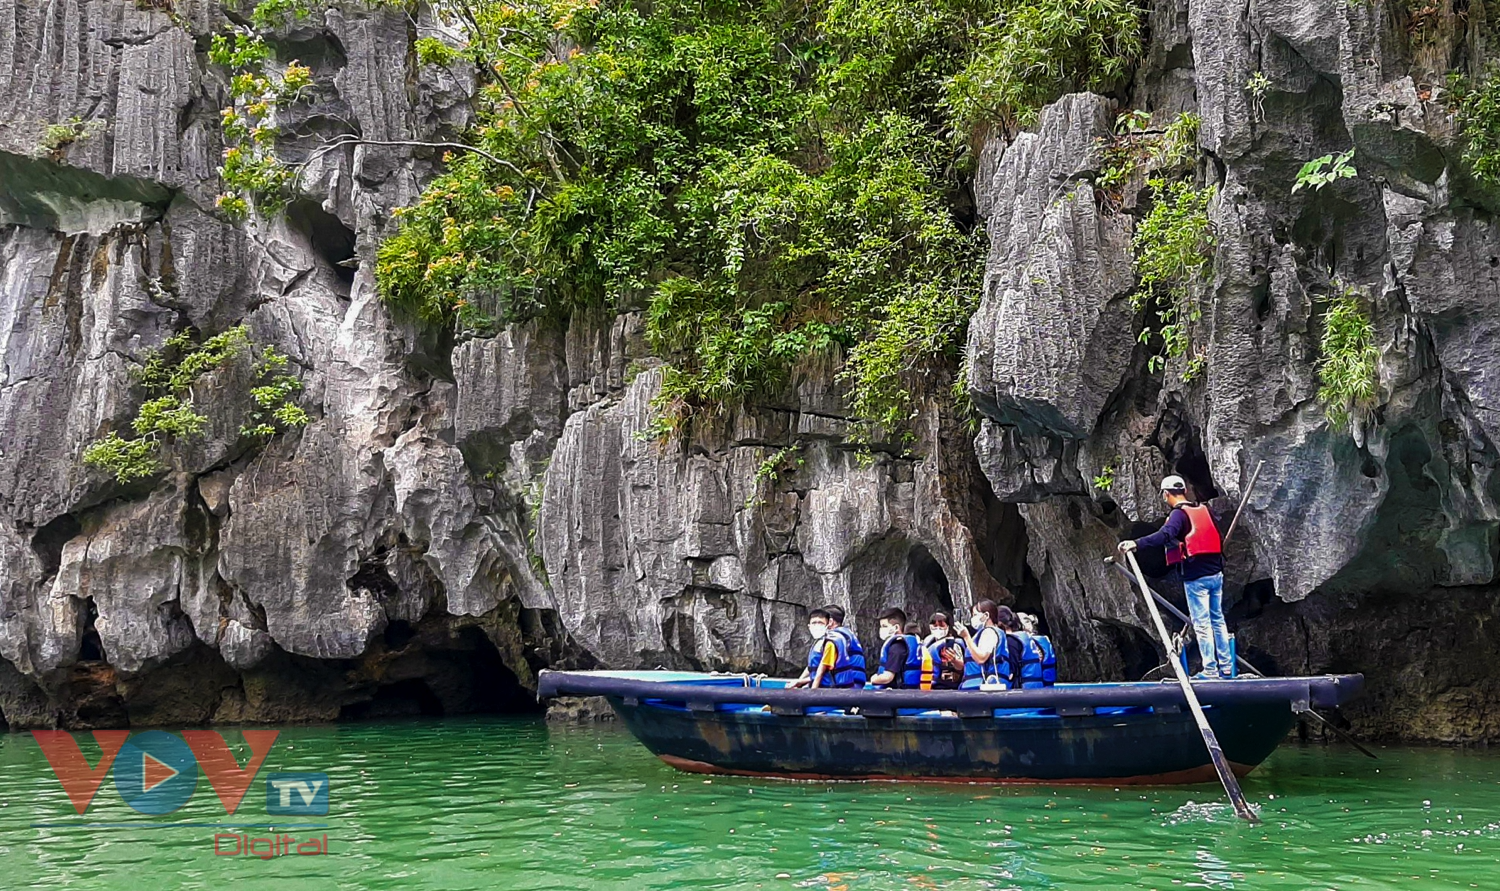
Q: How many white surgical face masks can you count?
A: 4